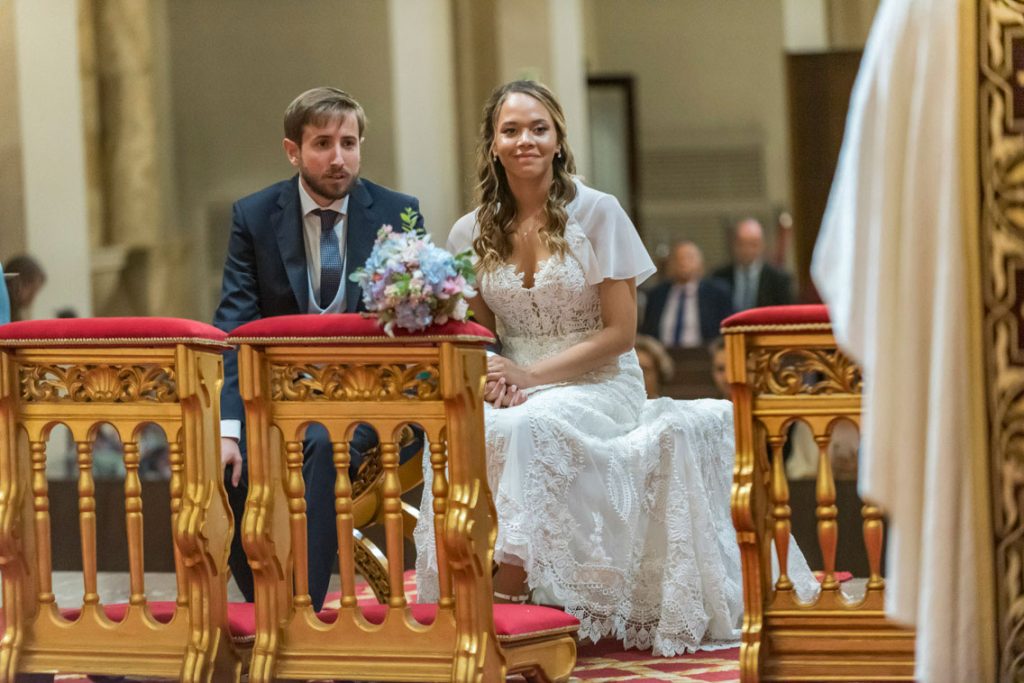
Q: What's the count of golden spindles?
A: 11